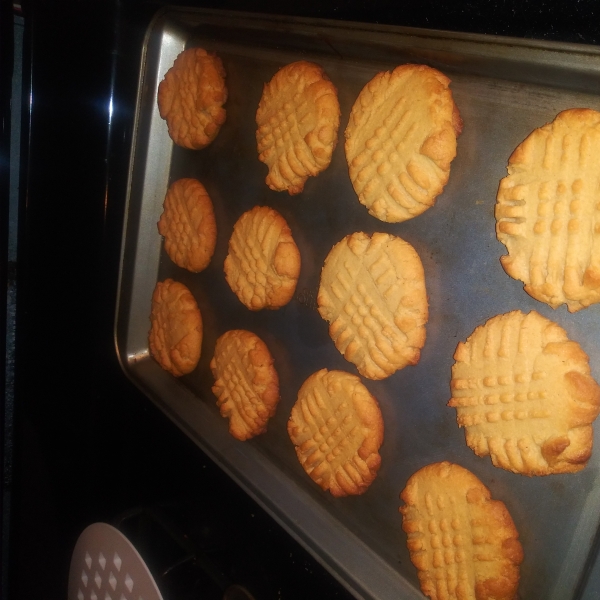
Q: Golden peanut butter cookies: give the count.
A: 12